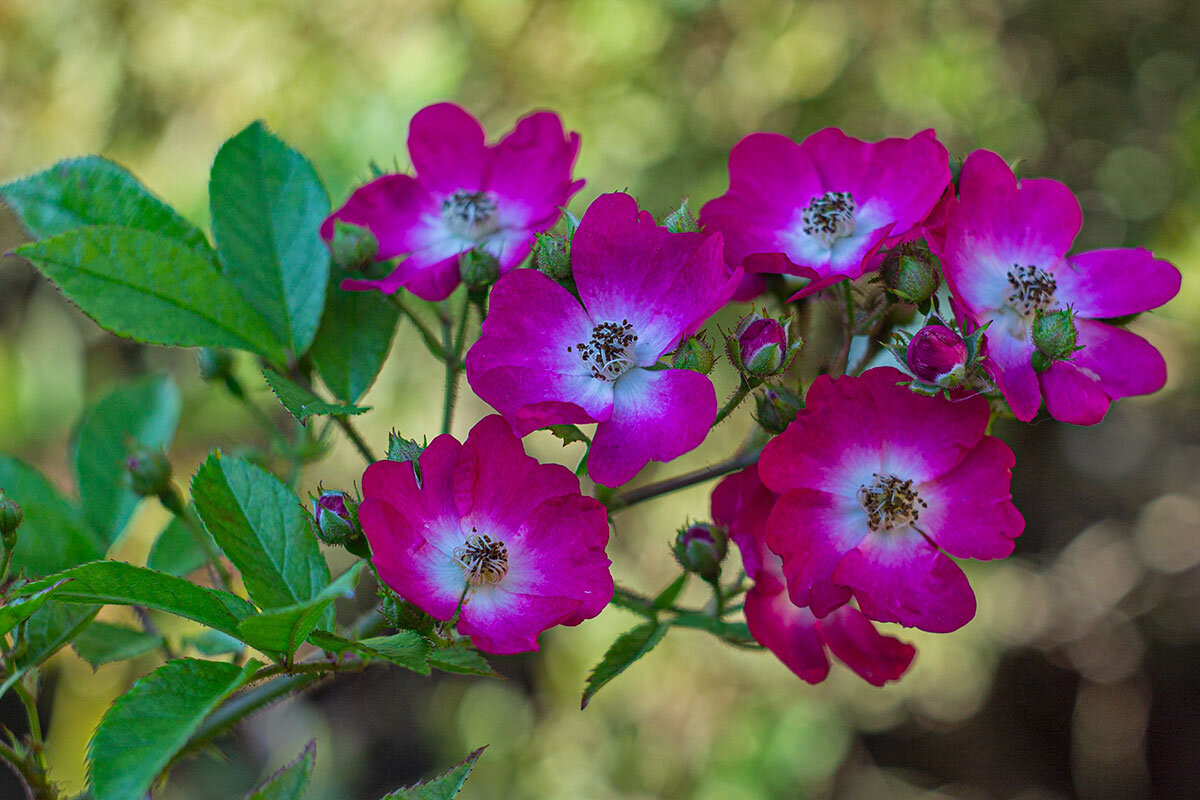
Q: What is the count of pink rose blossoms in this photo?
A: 7